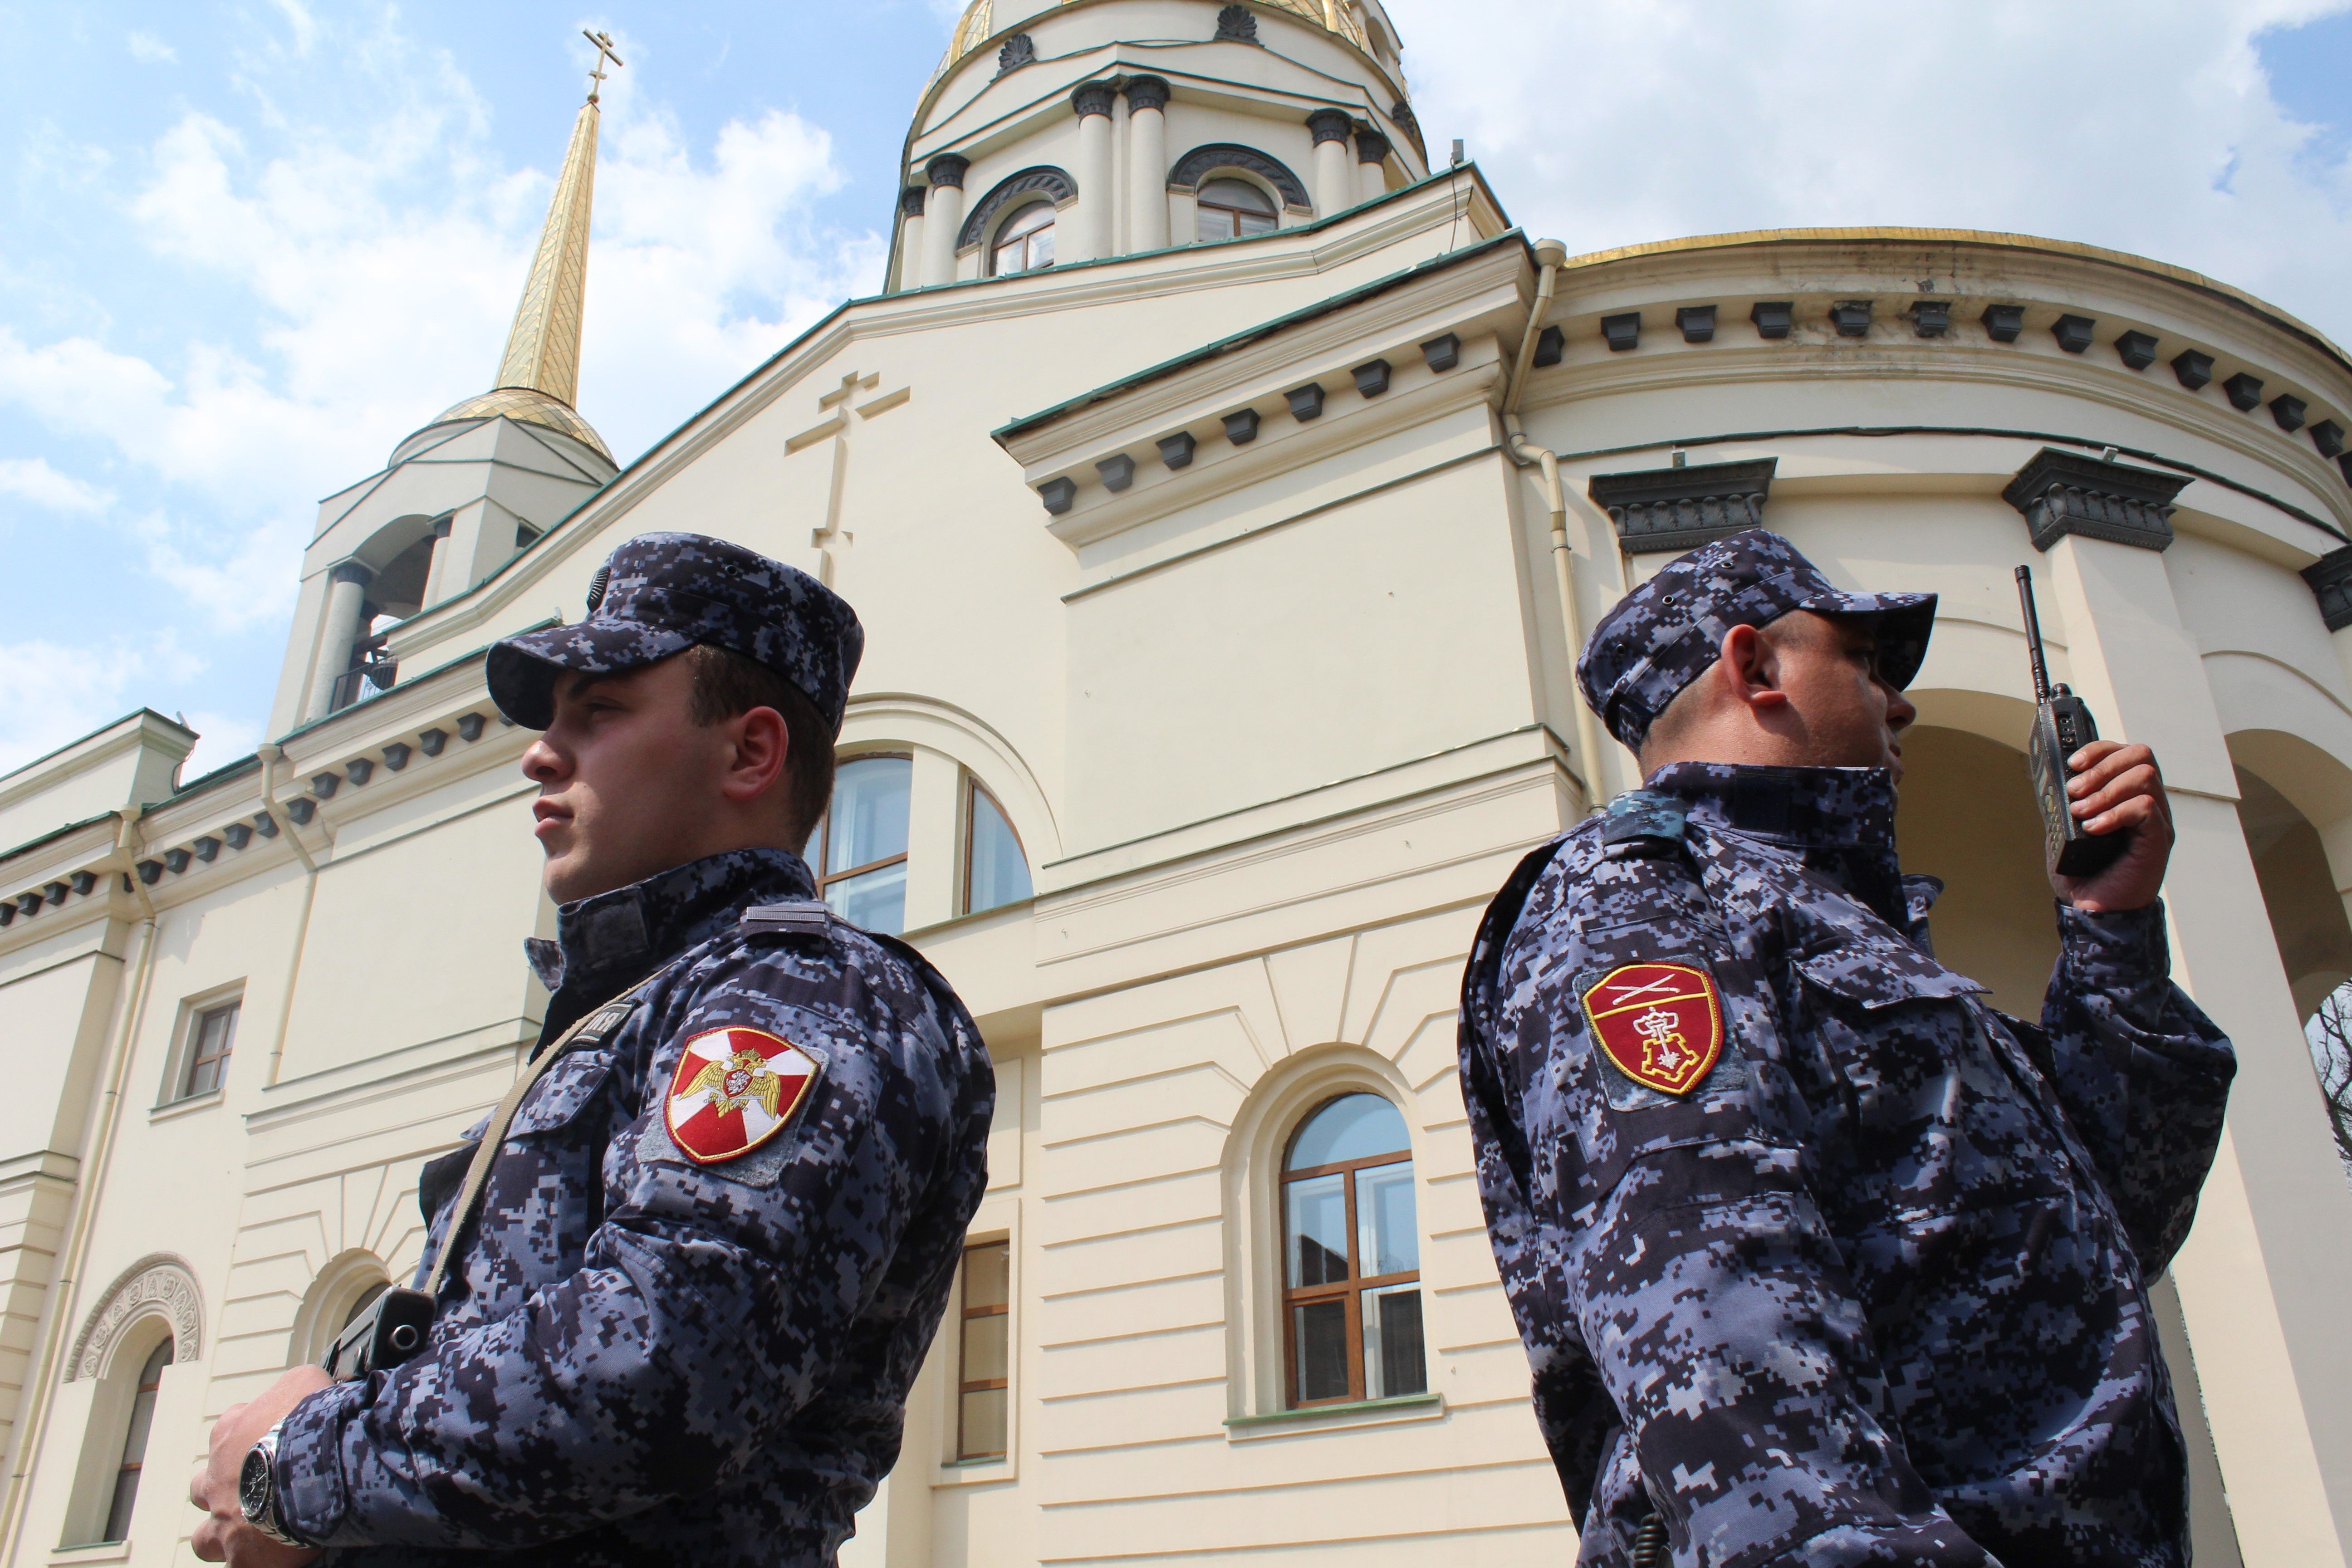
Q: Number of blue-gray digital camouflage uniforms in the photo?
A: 2